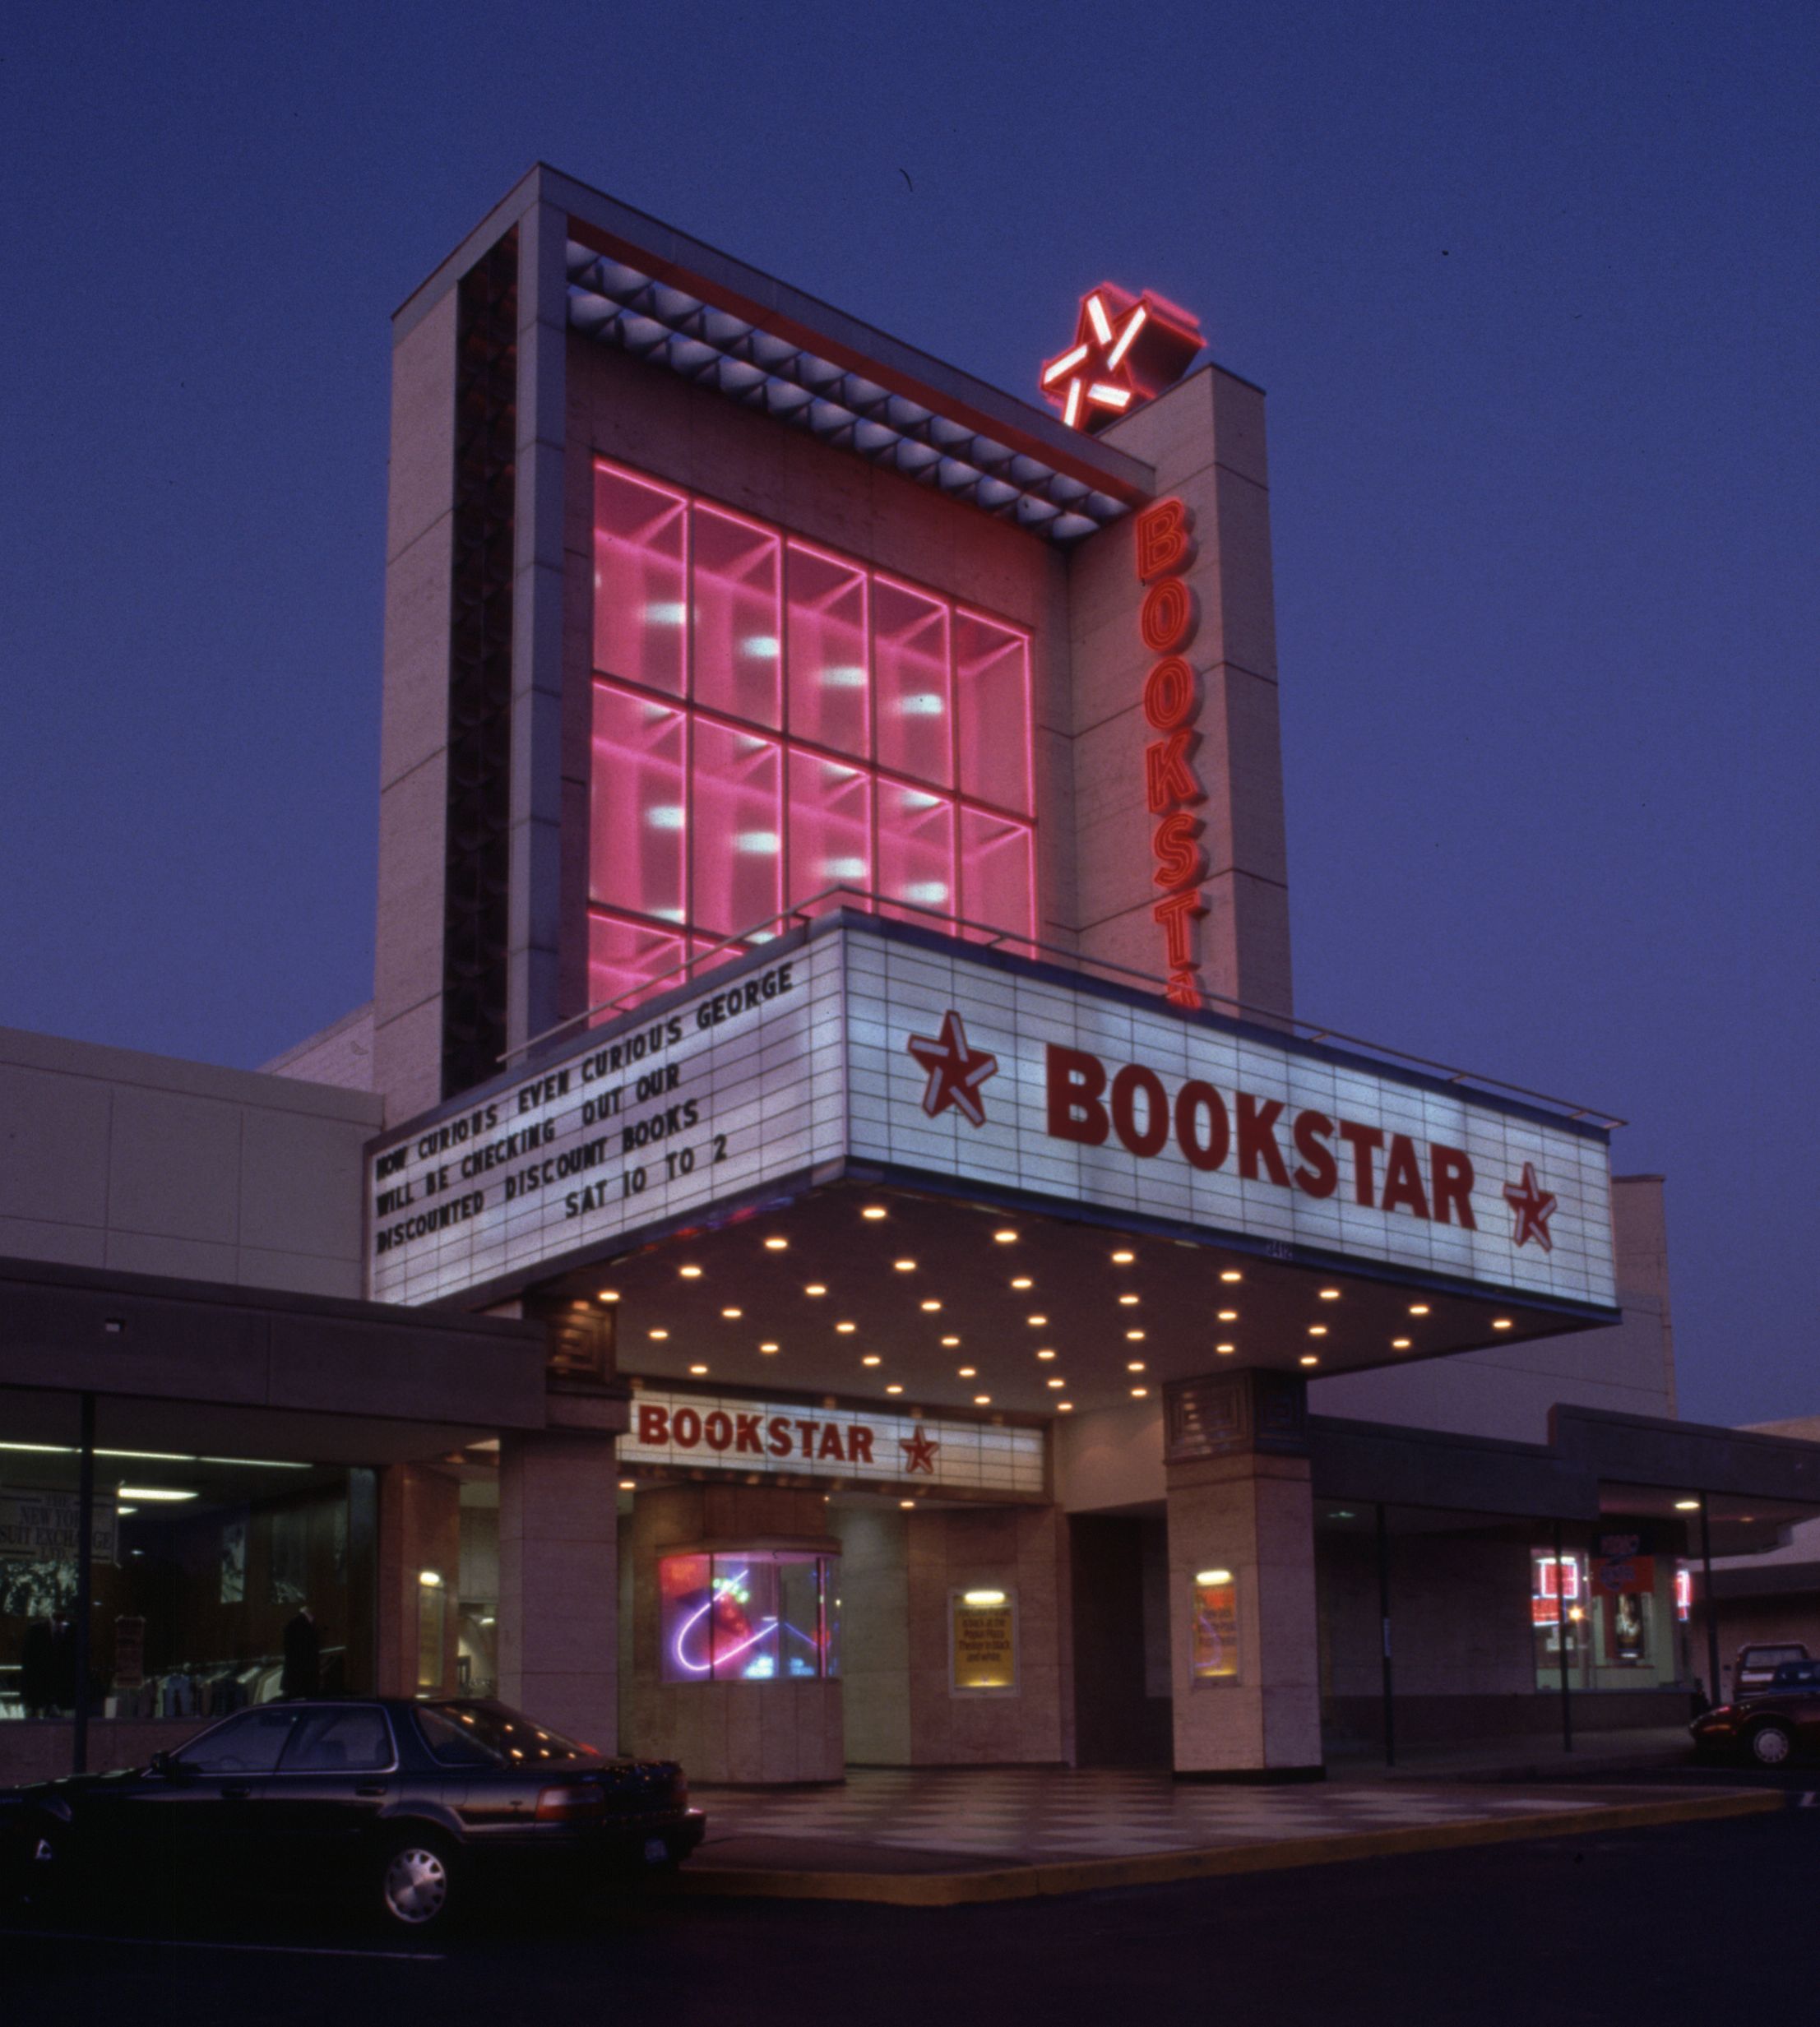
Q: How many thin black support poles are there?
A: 4